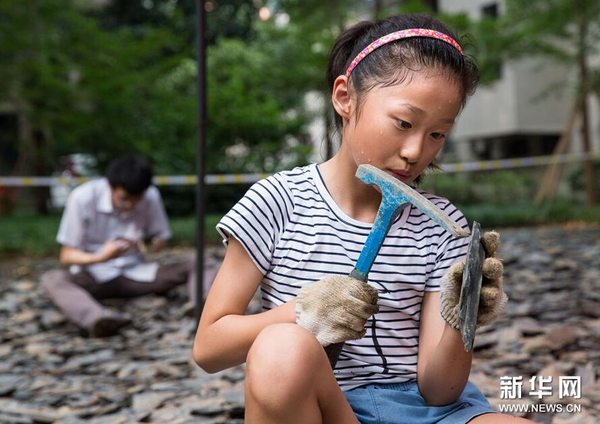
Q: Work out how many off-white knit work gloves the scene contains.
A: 2